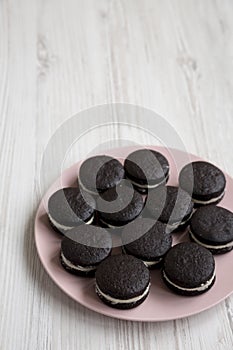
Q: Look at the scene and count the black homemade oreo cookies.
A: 11